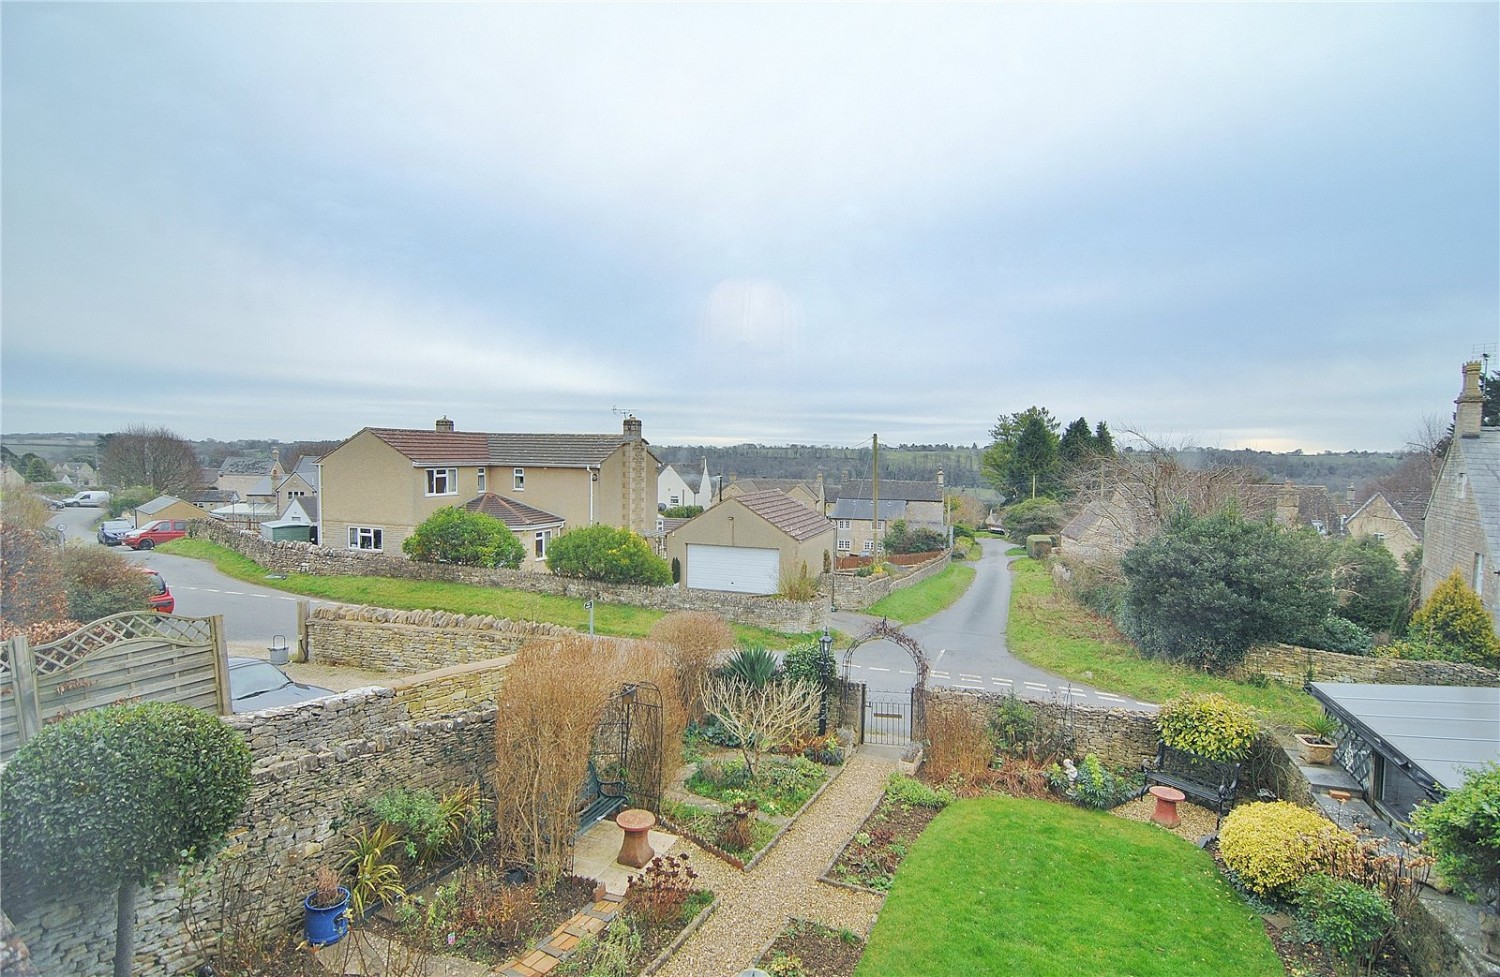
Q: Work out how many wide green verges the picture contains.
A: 3